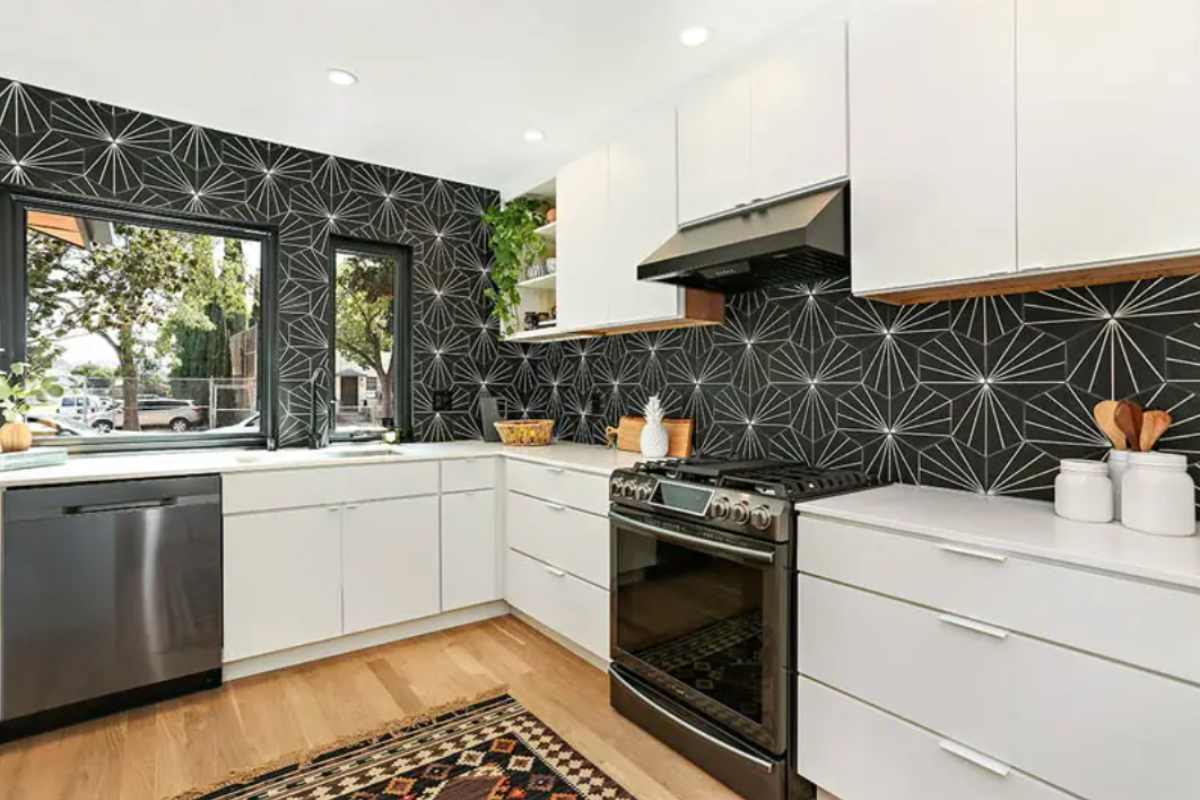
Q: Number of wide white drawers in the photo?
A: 6